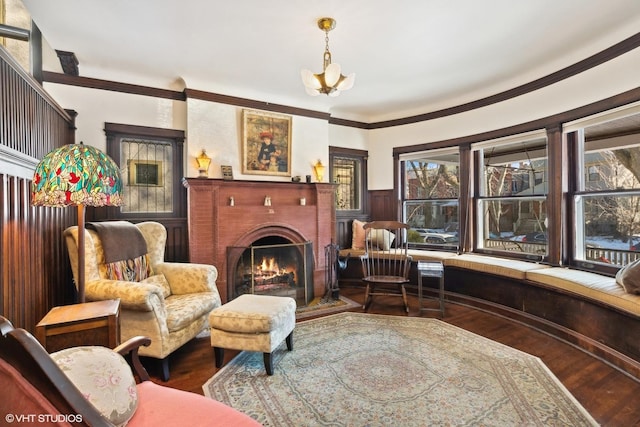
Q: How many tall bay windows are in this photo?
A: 3